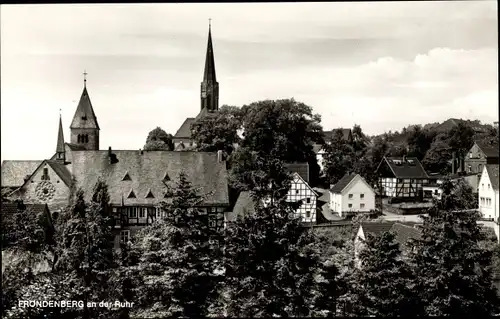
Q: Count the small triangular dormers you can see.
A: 5